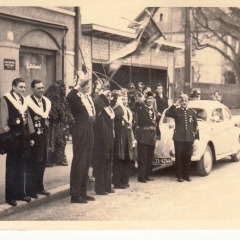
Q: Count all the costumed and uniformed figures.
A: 7